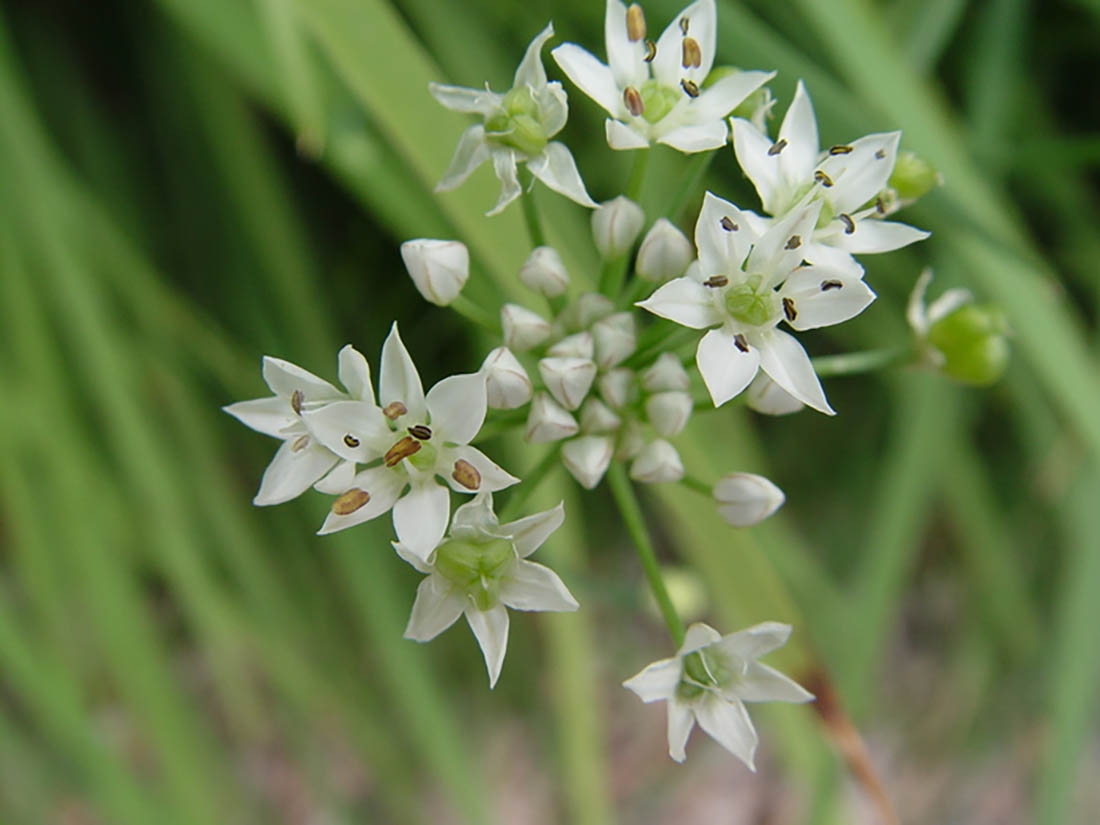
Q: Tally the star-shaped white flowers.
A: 8